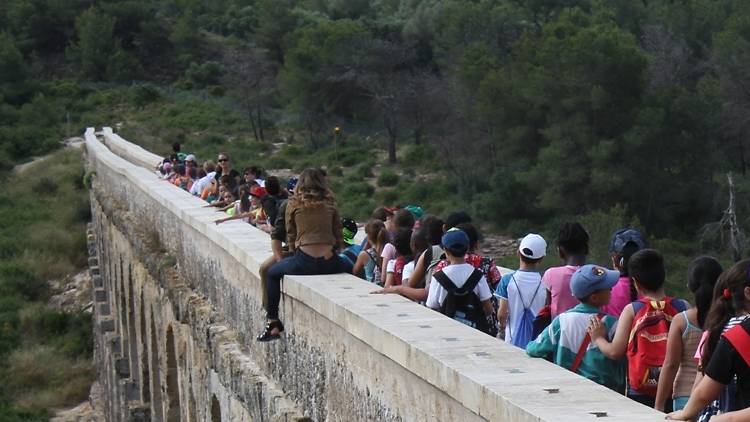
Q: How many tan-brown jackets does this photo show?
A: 1